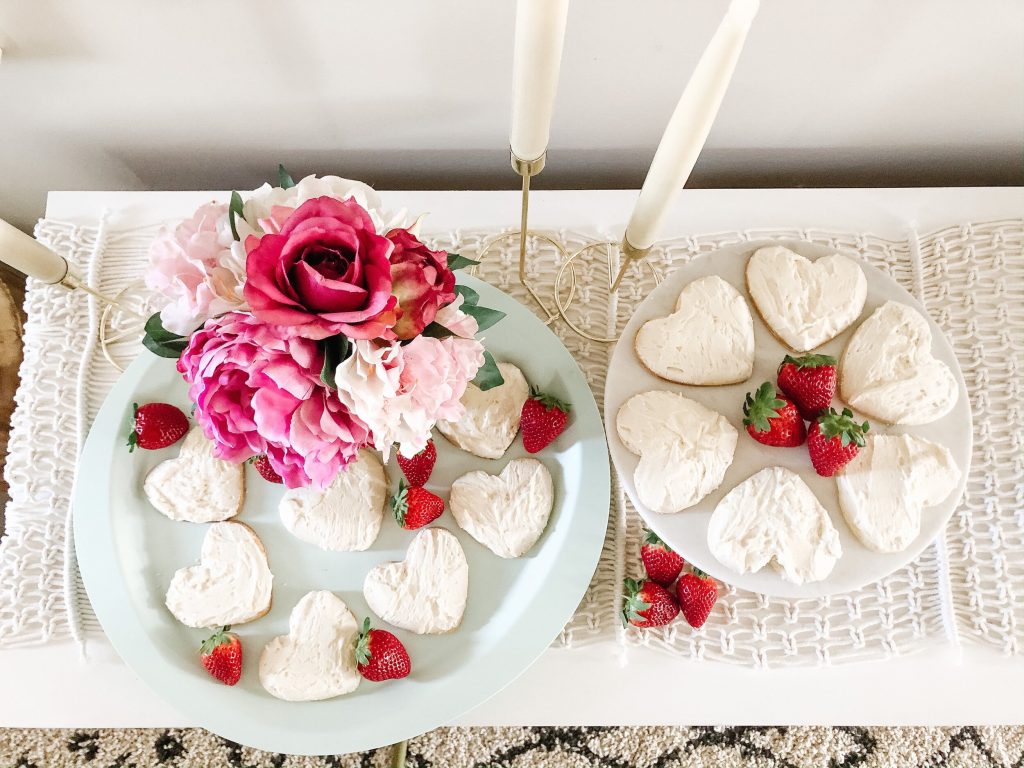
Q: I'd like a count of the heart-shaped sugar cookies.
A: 13